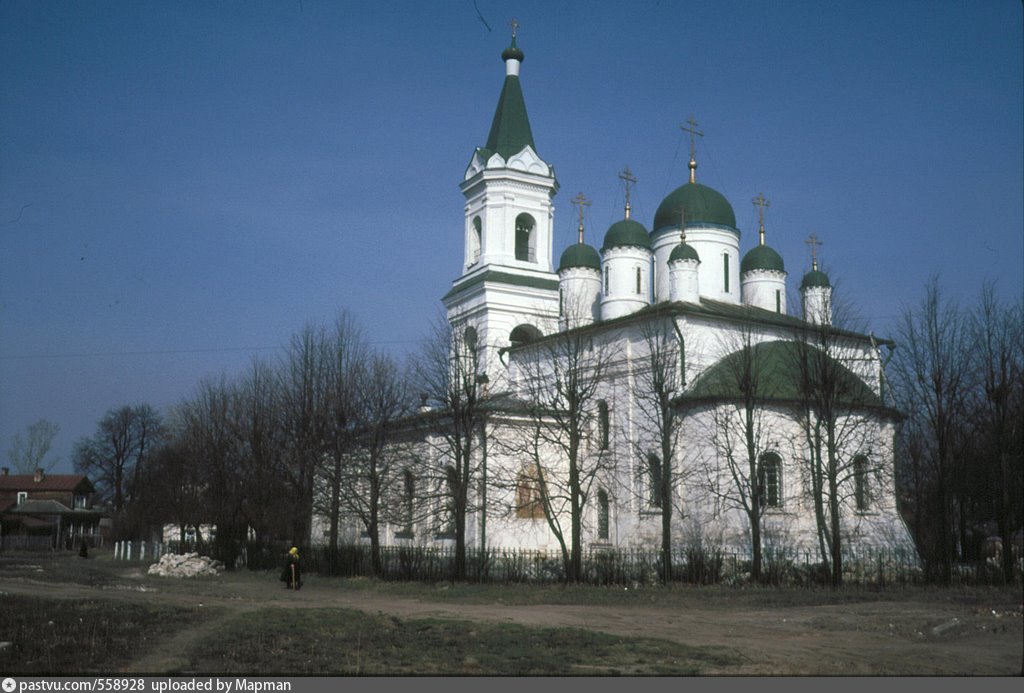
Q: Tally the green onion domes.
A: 7